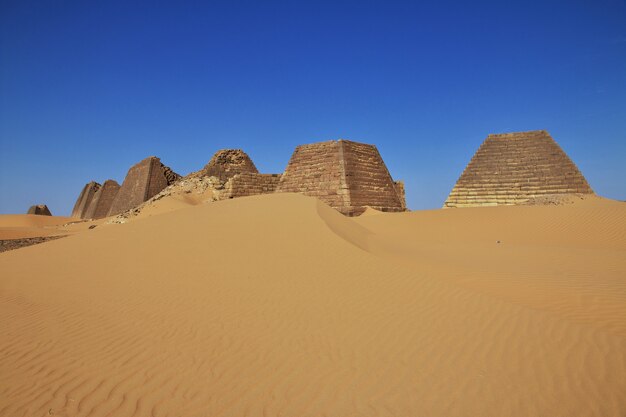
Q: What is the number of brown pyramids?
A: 7